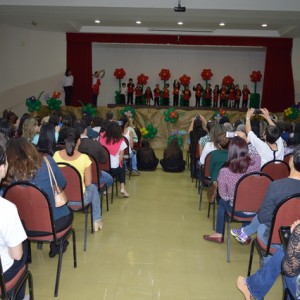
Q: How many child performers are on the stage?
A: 15